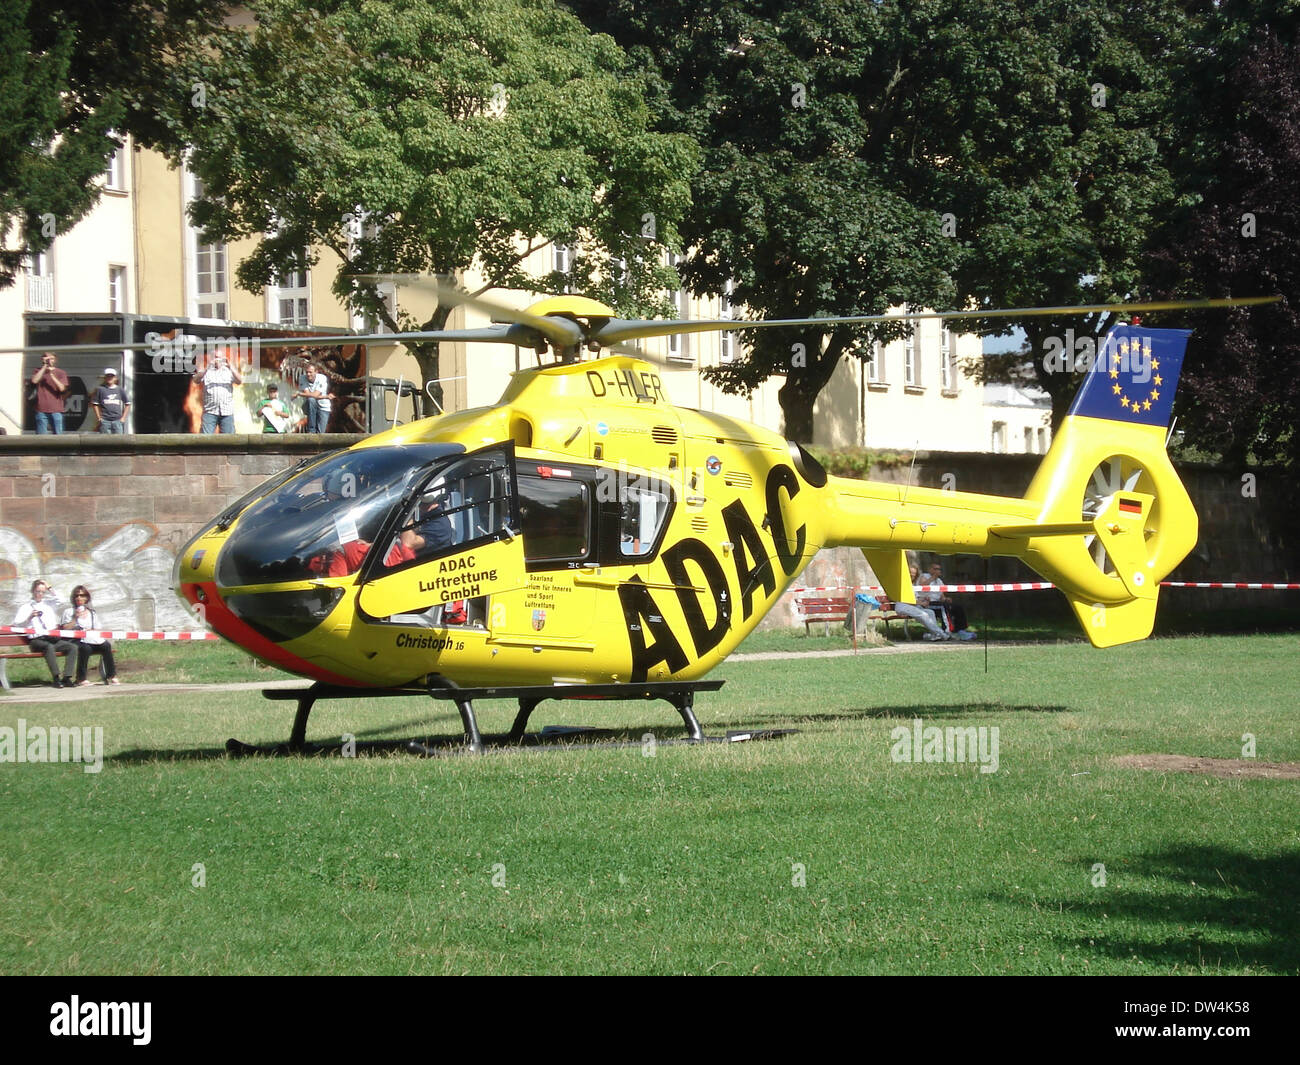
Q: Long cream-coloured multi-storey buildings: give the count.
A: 1